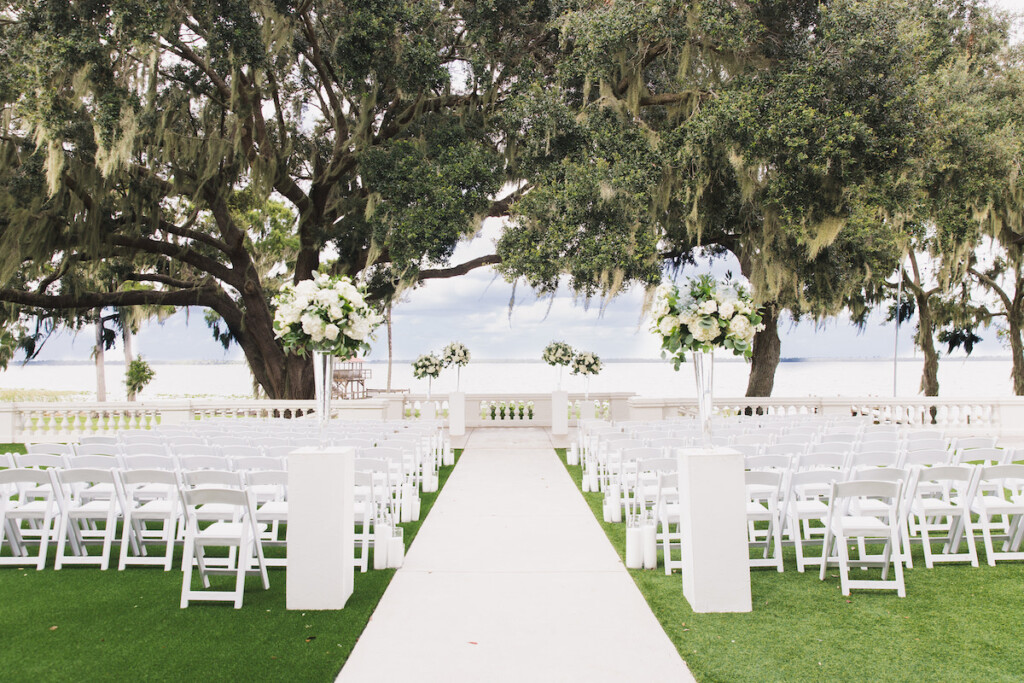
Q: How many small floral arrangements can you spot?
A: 4